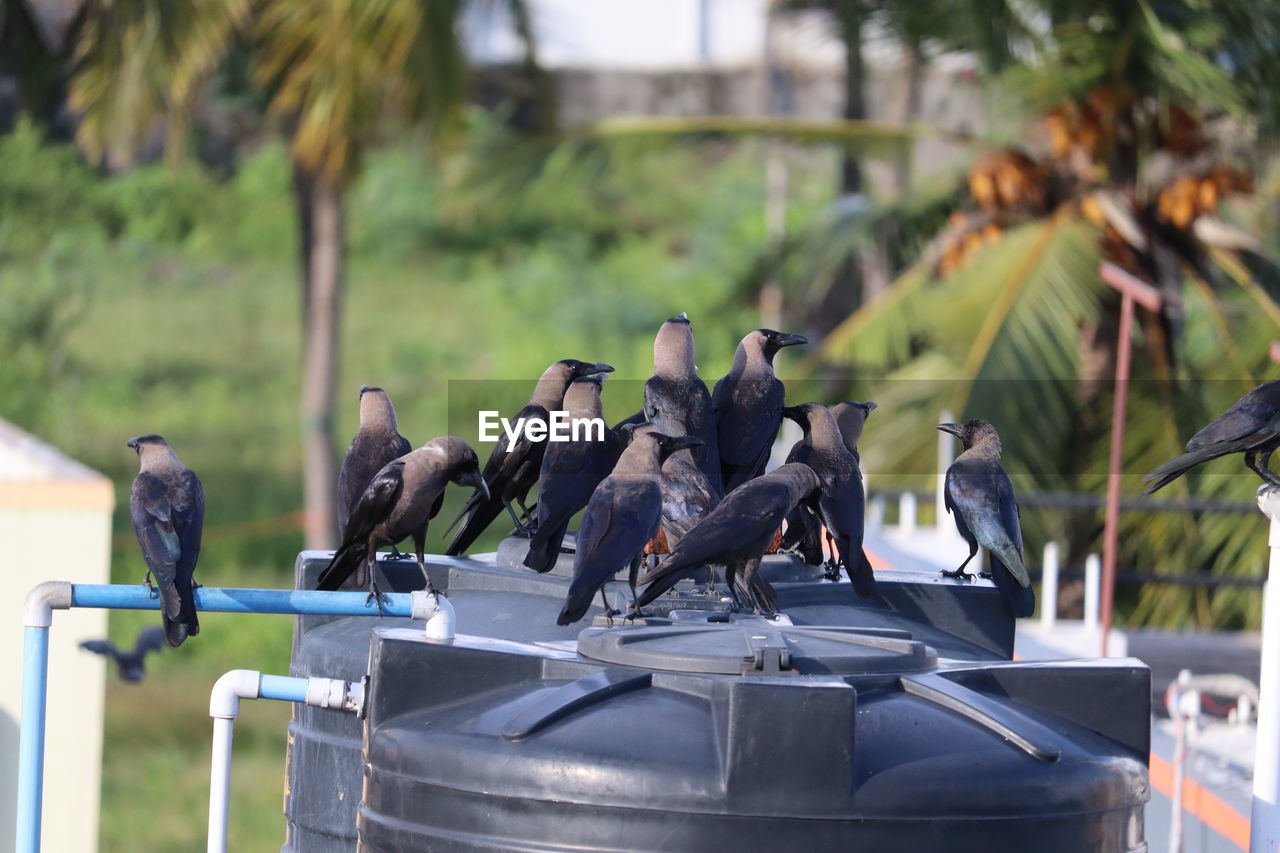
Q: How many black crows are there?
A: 15